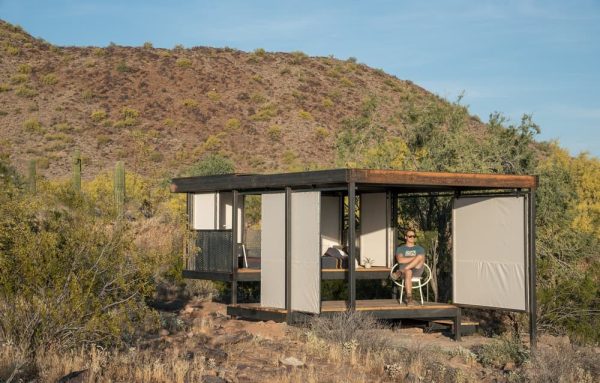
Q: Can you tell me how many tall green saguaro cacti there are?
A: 3